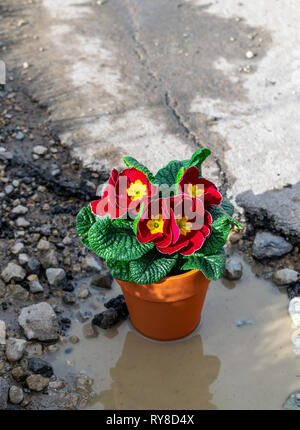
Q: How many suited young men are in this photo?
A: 0